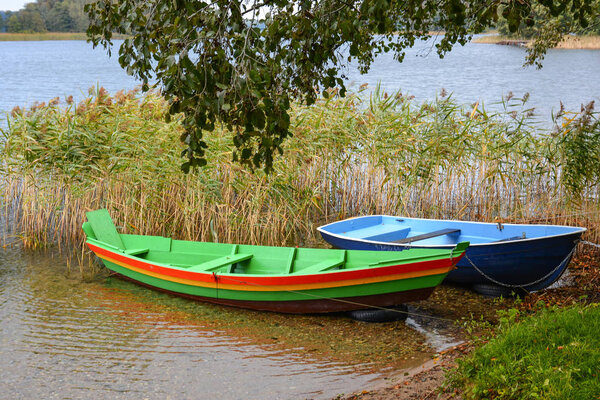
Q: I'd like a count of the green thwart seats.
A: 3